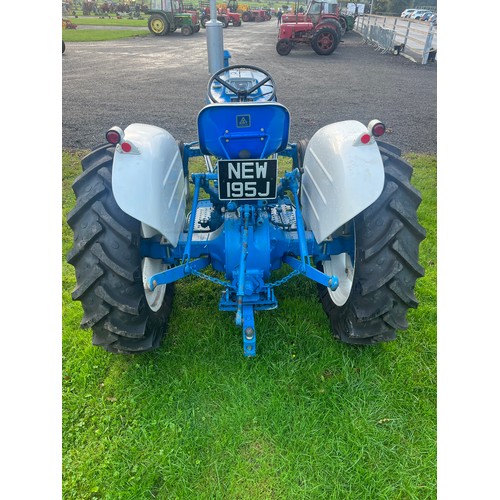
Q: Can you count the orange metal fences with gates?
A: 0